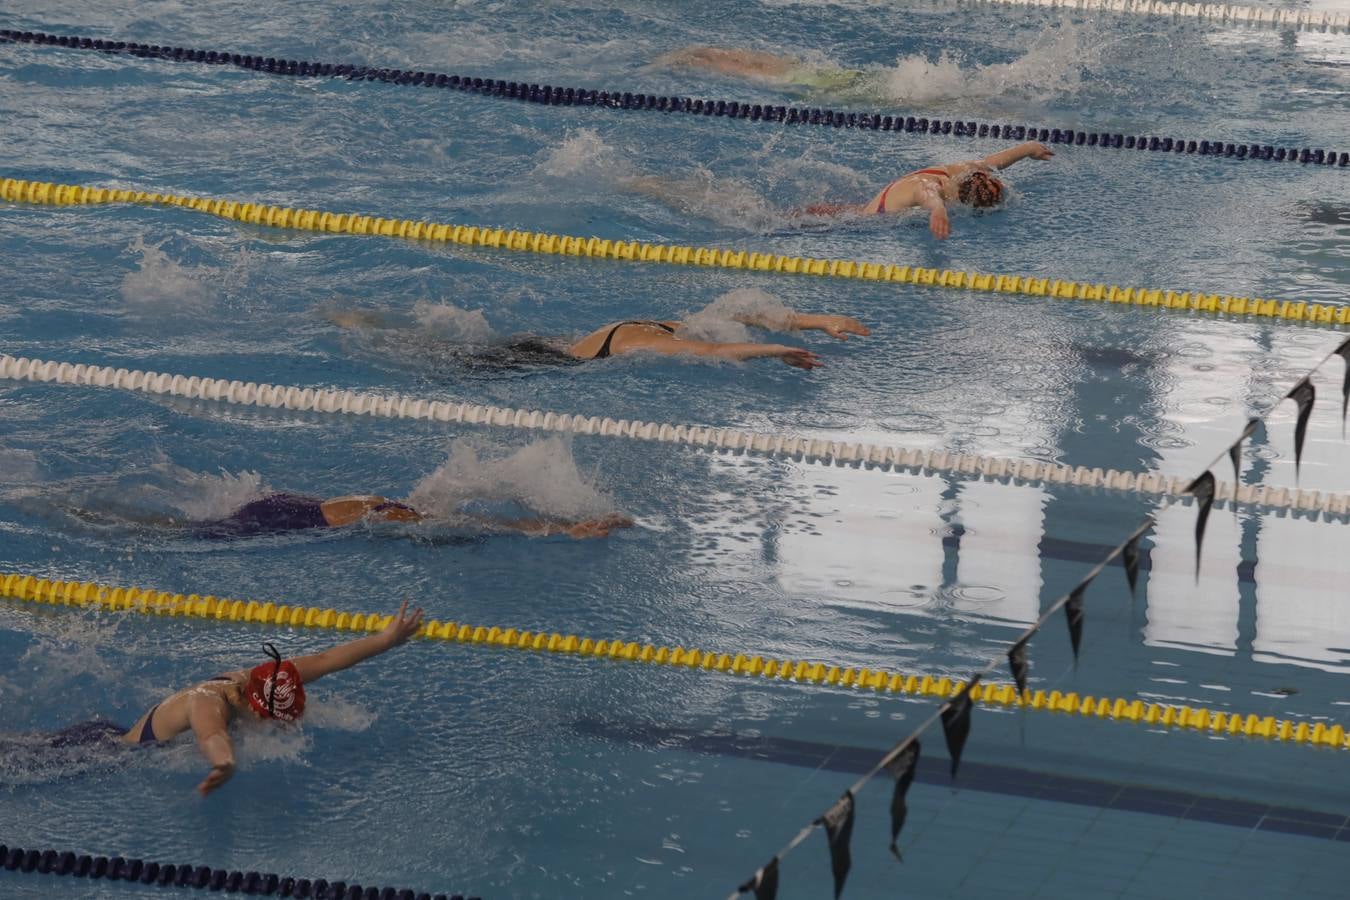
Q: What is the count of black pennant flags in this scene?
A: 11